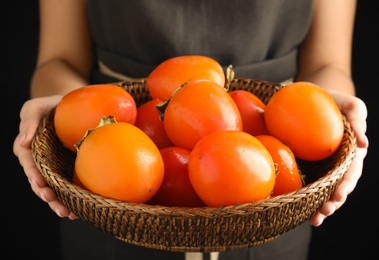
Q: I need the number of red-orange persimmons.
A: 10